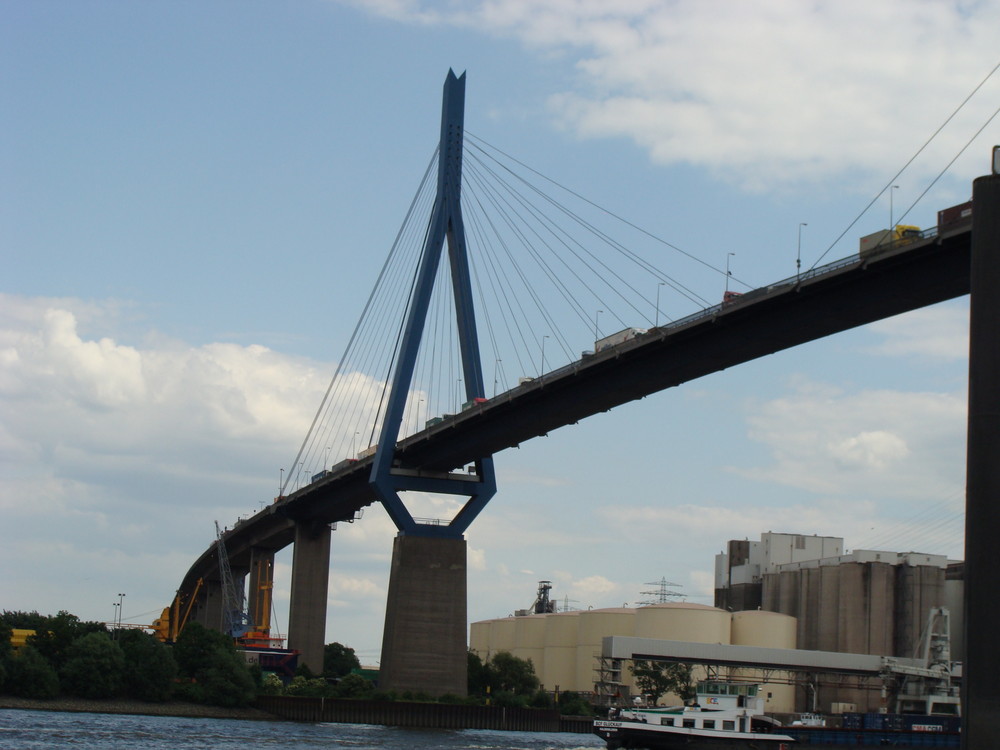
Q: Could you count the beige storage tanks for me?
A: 7